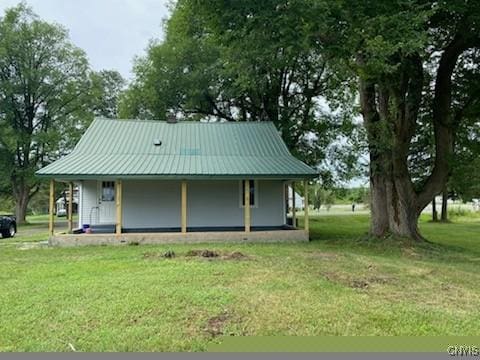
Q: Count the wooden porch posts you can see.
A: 7